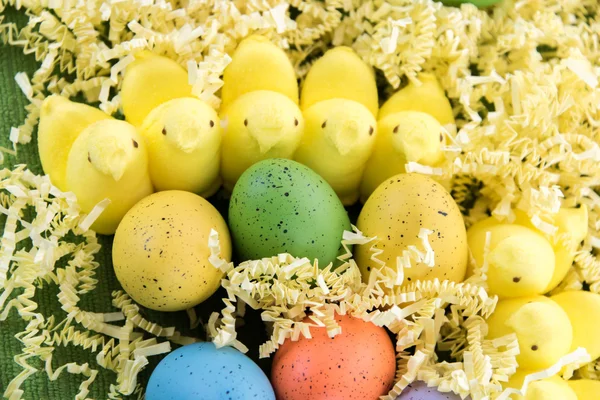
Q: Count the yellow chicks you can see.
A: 8